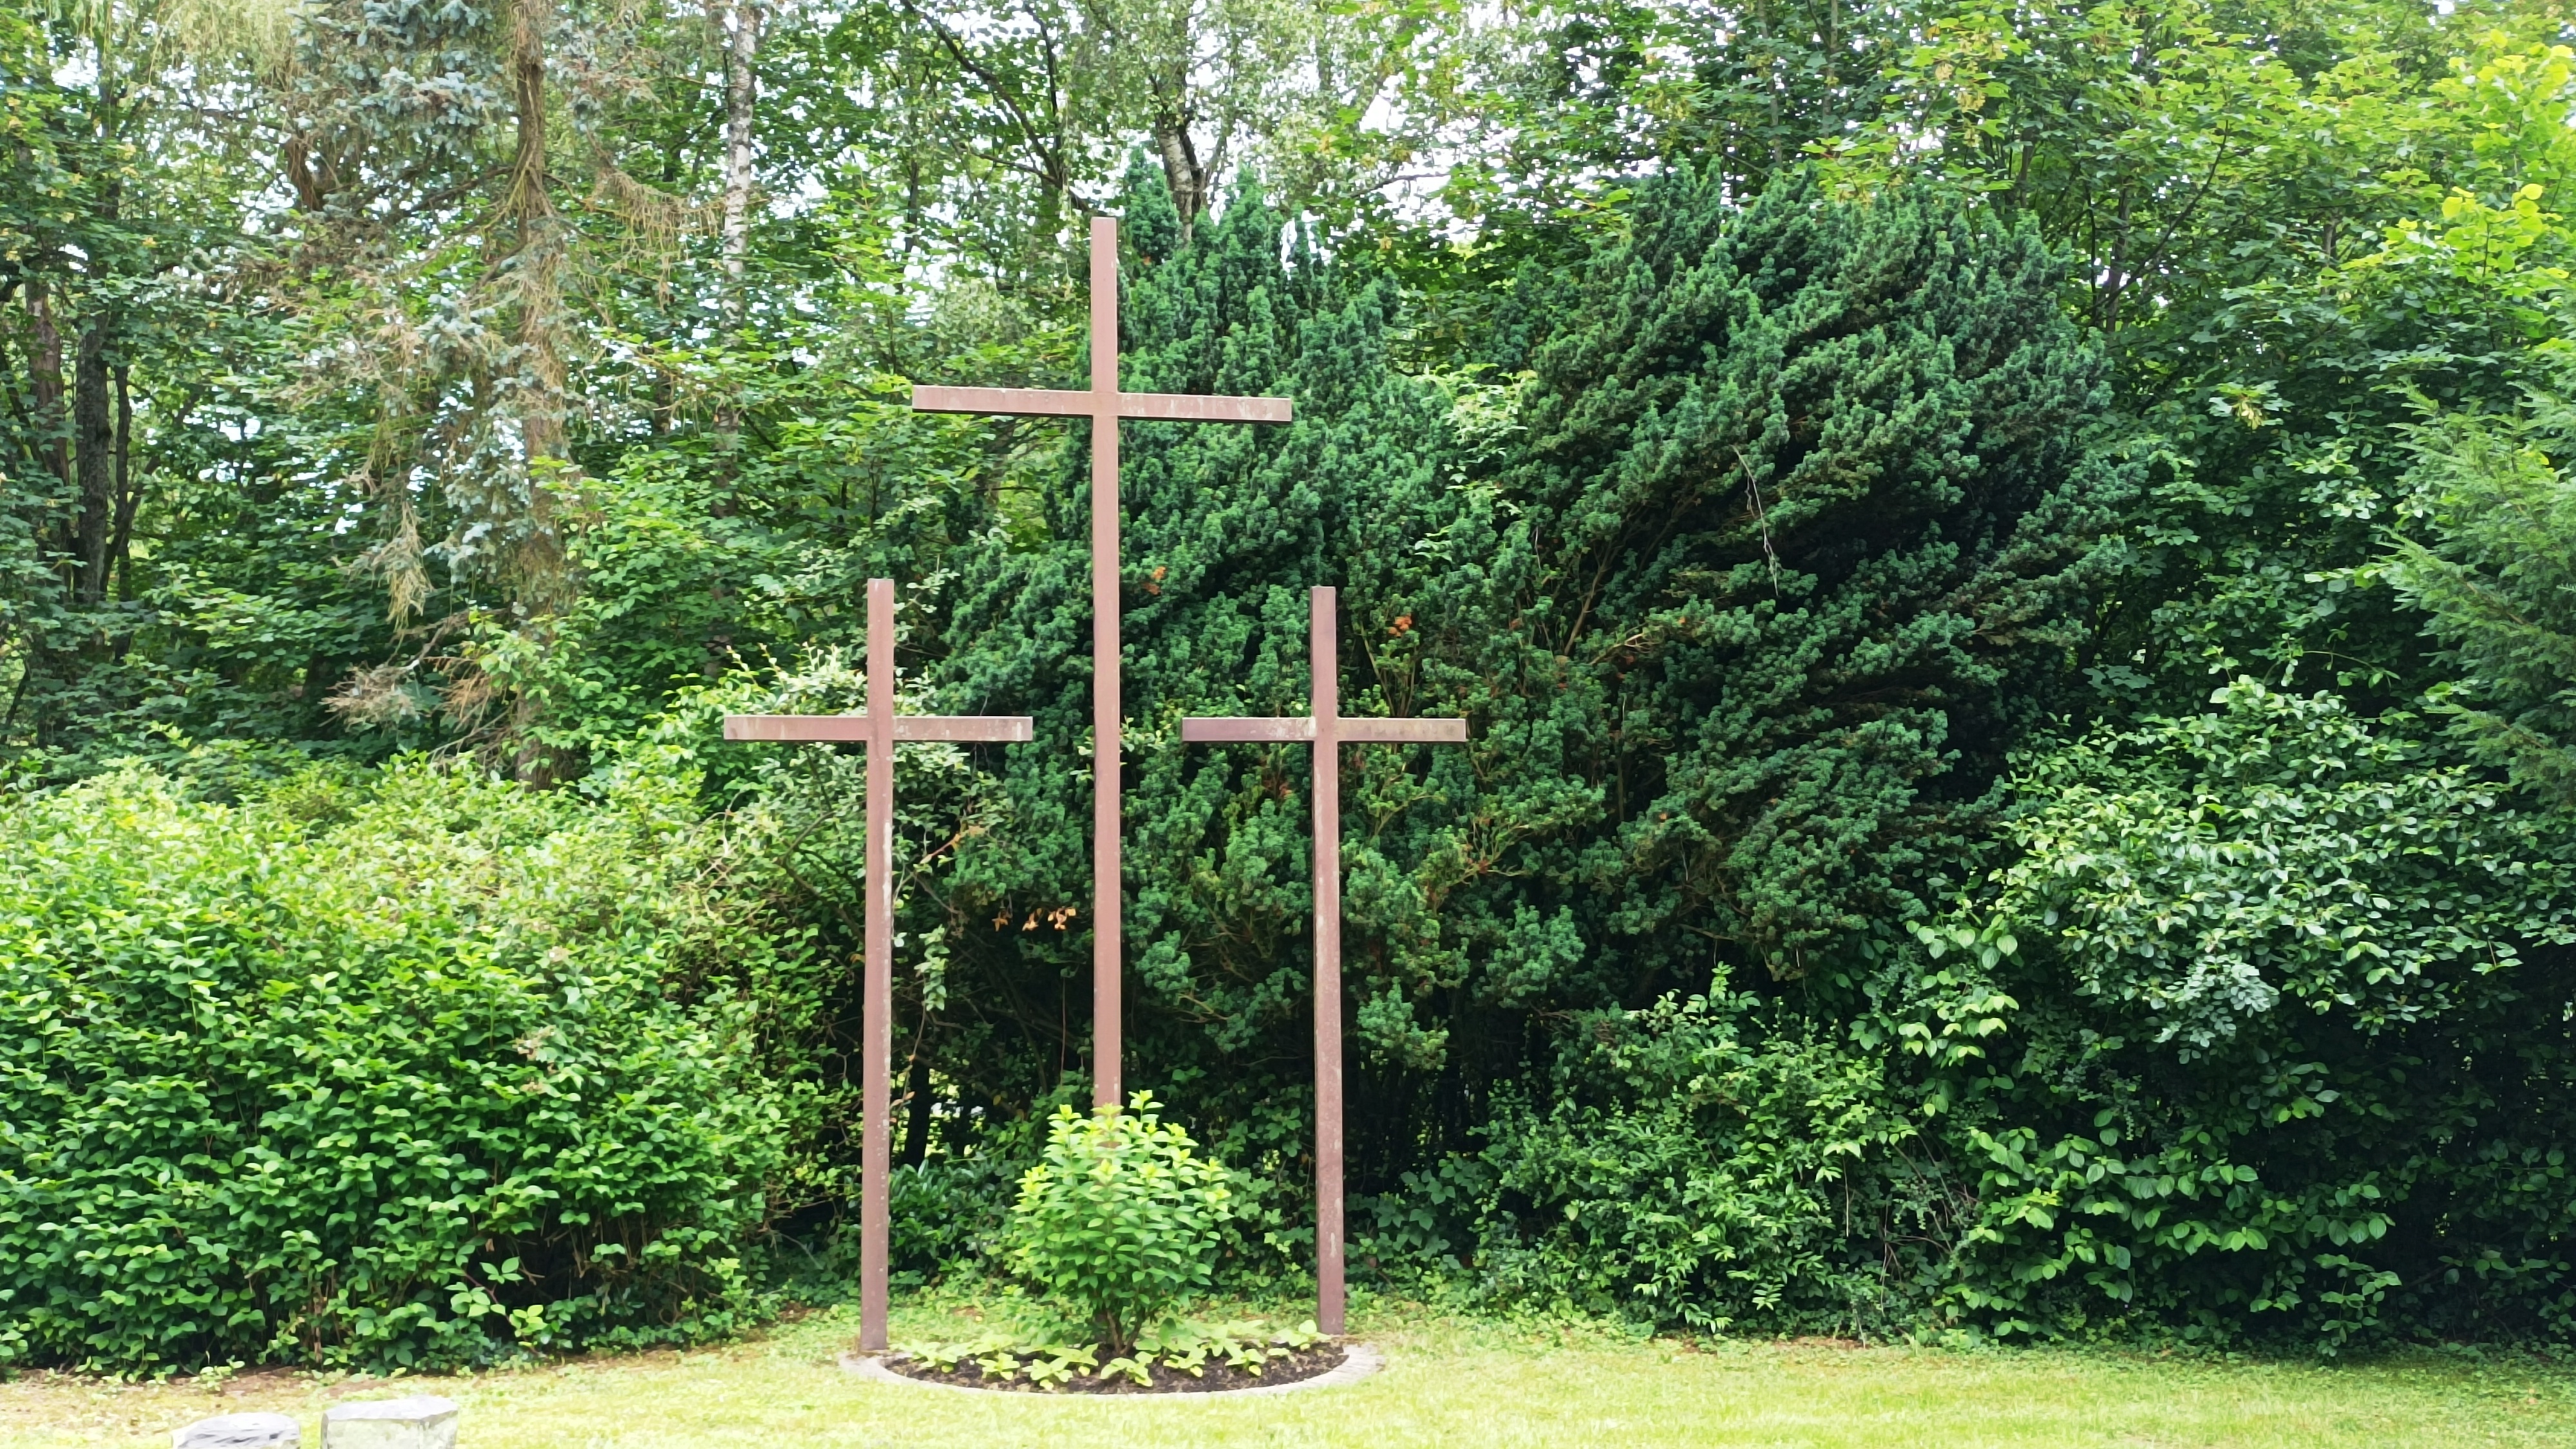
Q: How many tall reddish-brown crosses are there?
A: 3